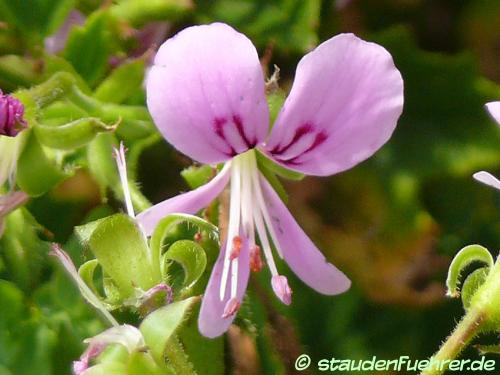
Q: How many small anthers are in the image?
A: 4